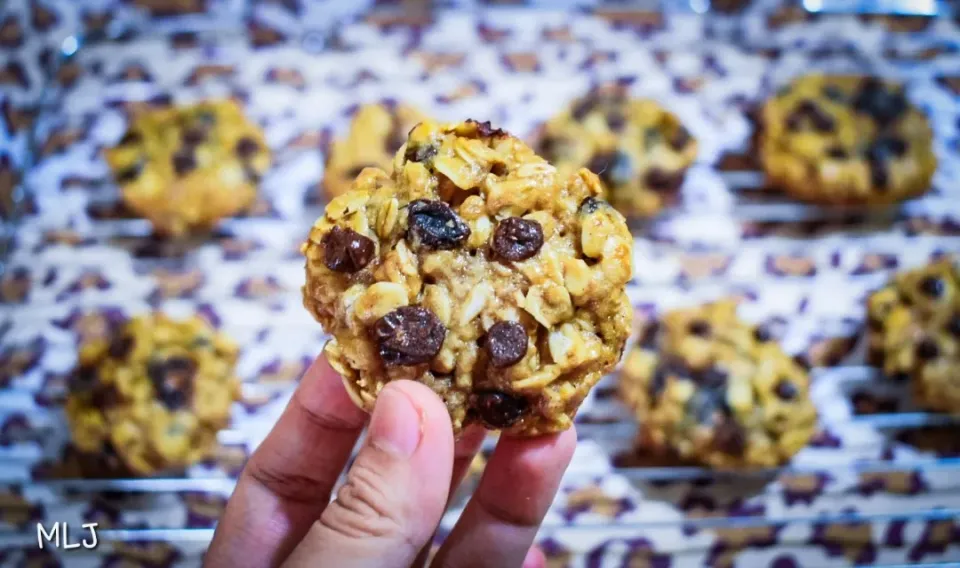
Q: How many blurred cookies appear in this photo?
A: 7